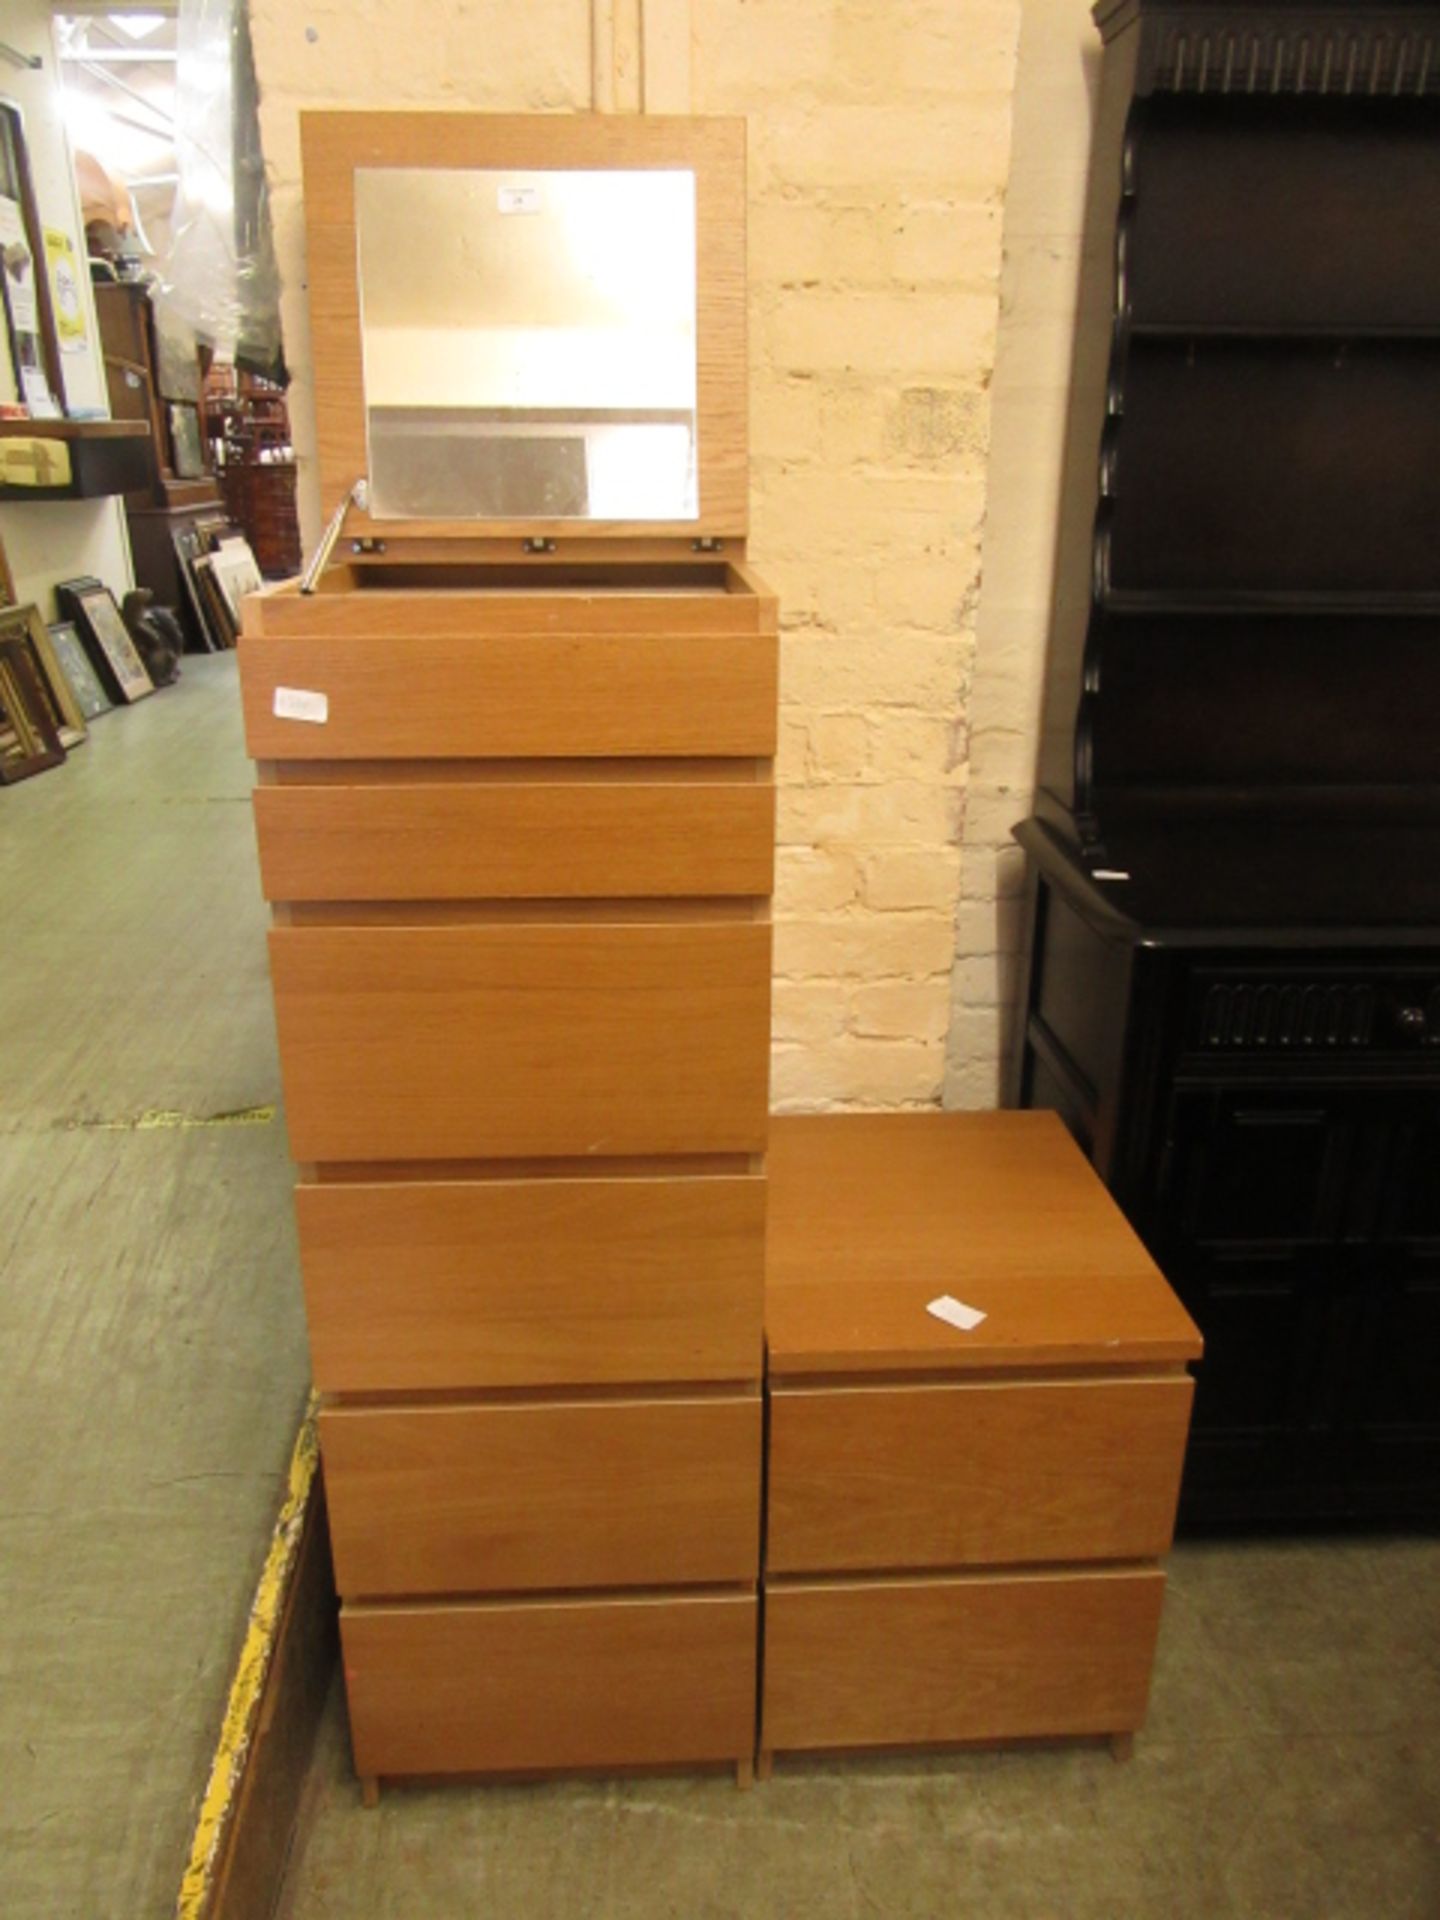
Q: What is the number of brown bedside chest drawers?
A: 2